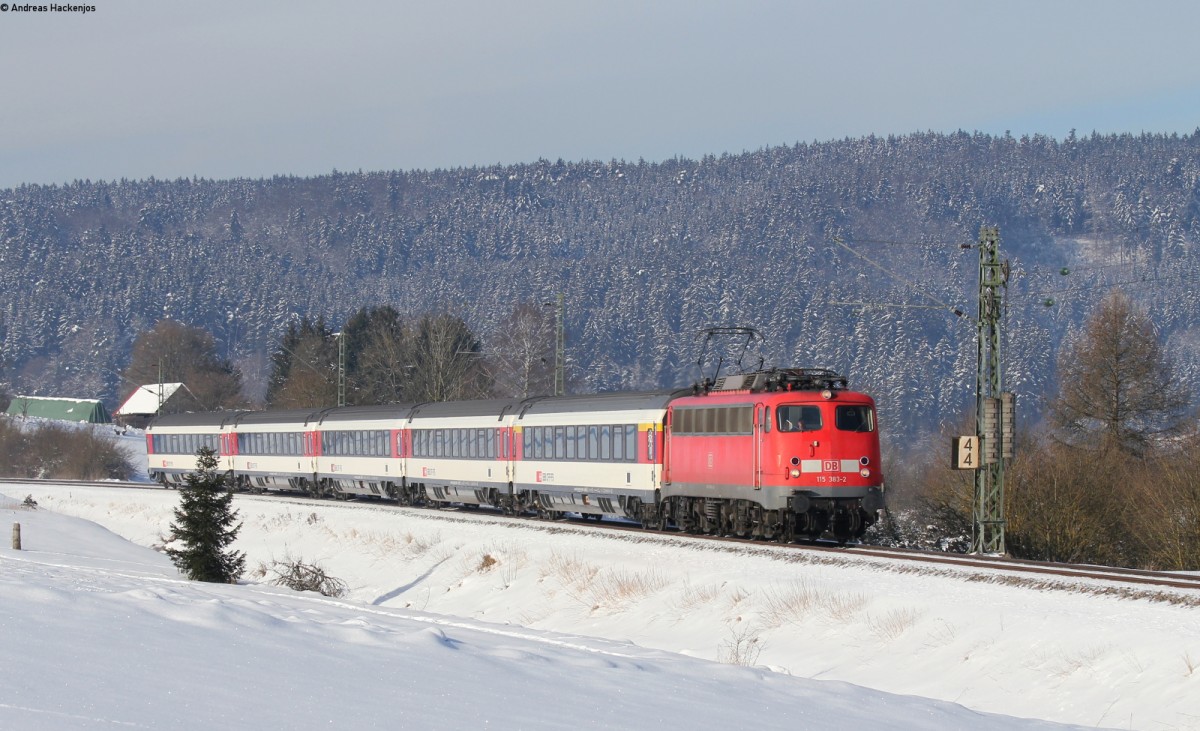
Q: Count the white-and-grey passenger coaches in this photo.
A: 5